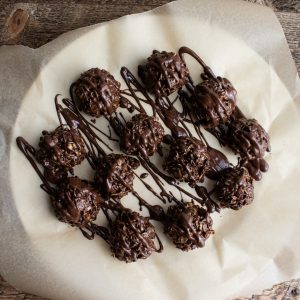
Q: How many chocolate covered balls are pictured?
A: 12